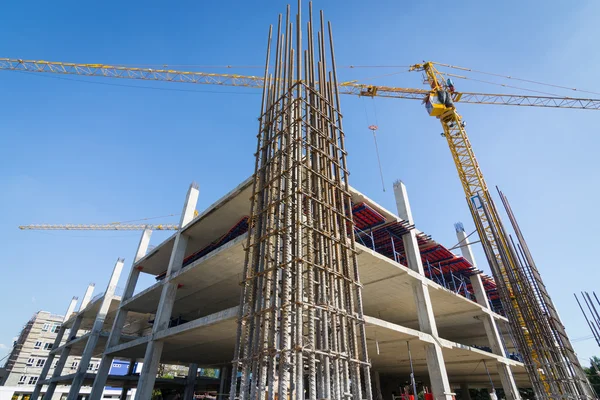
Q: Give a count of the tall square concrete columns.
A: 7